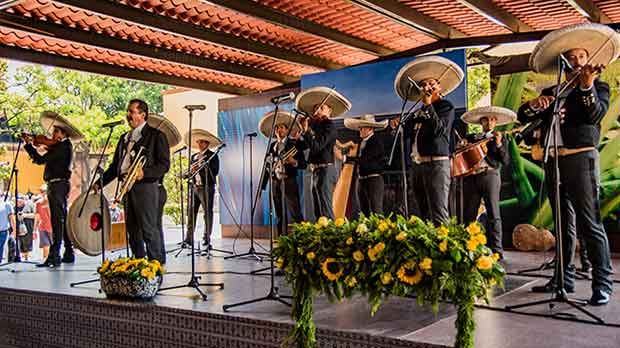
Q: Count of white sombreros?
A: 10